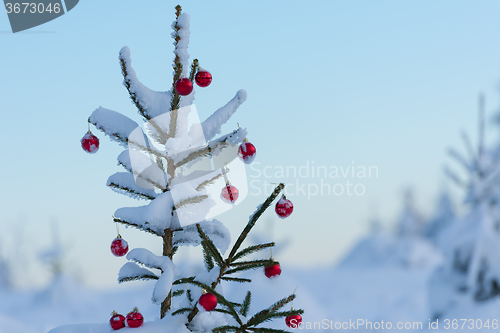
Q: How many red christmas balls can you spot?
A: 12